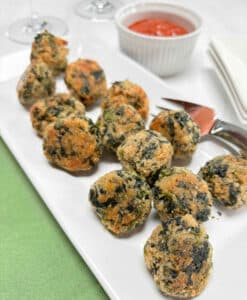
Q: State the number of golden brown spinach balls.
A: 13